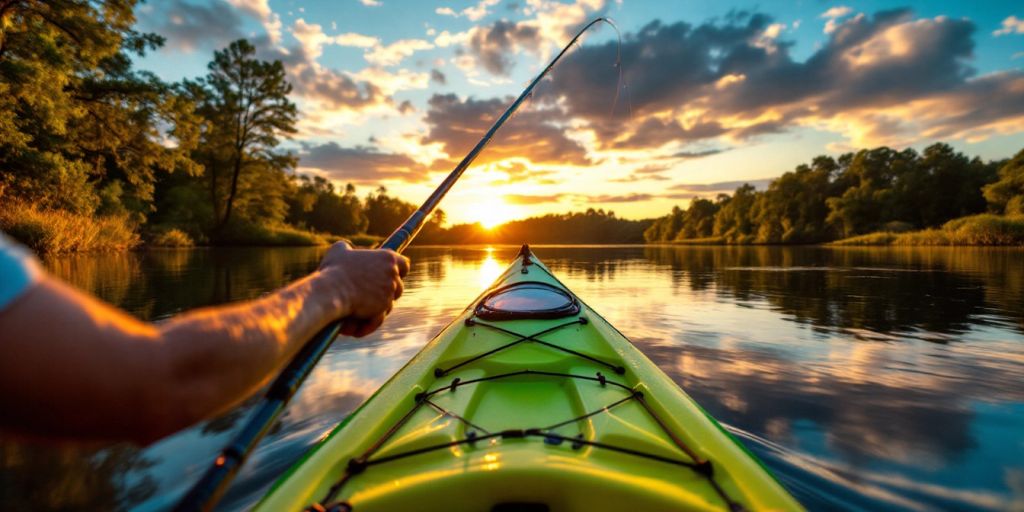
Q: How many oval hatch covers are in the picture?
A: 1